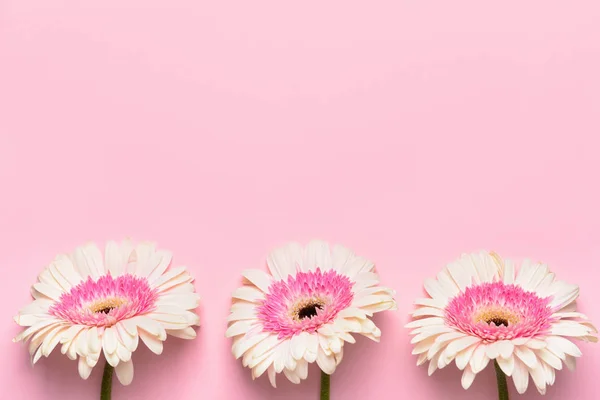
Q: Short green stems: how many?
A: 3